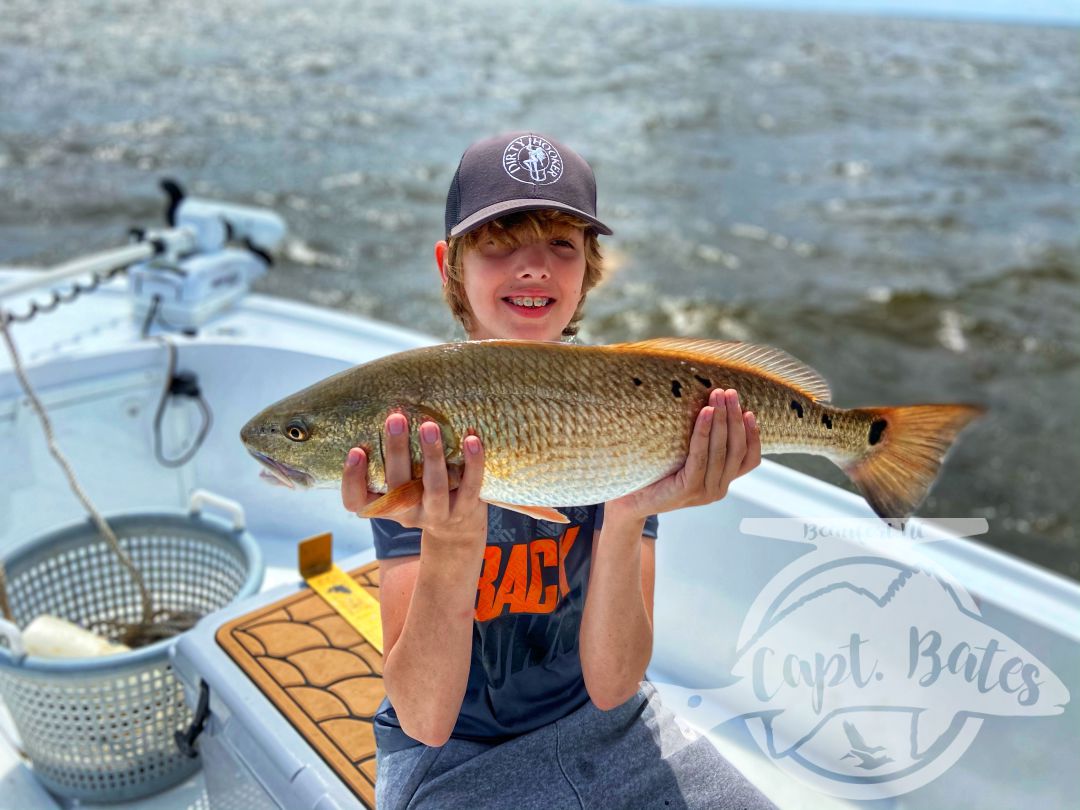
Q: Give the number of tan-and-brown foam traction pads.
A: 1